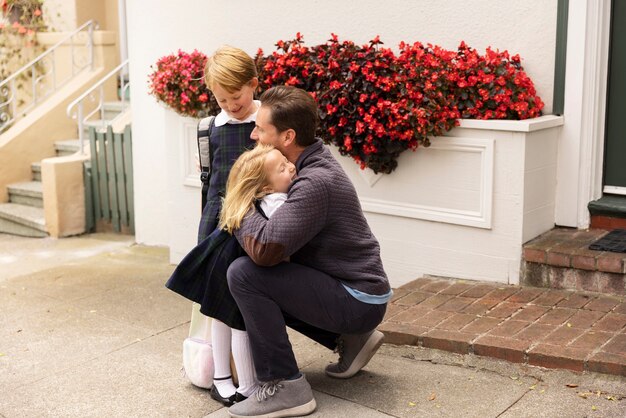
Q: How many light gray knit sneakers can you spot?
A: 2